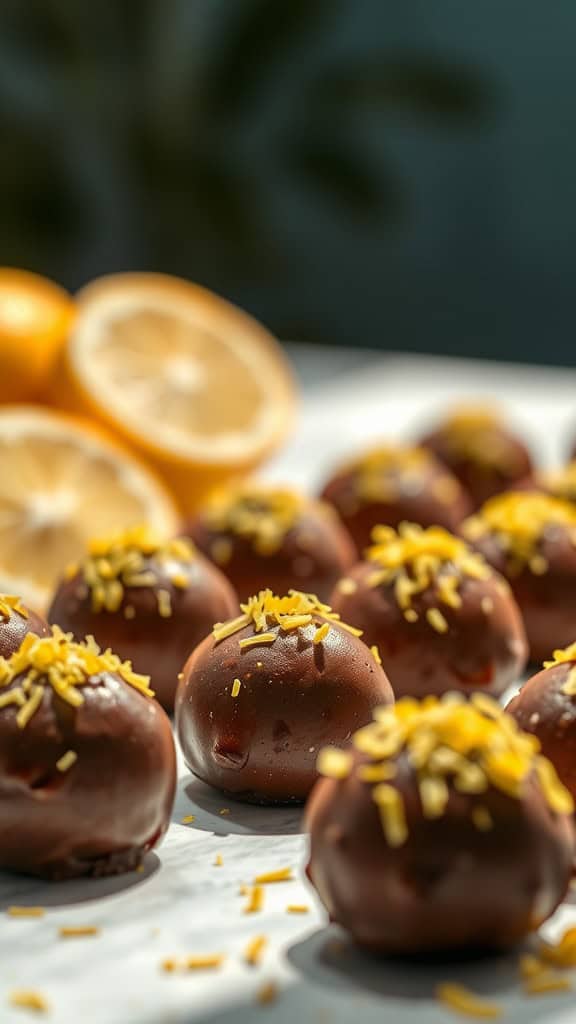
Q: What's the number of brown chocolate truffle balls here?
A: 12